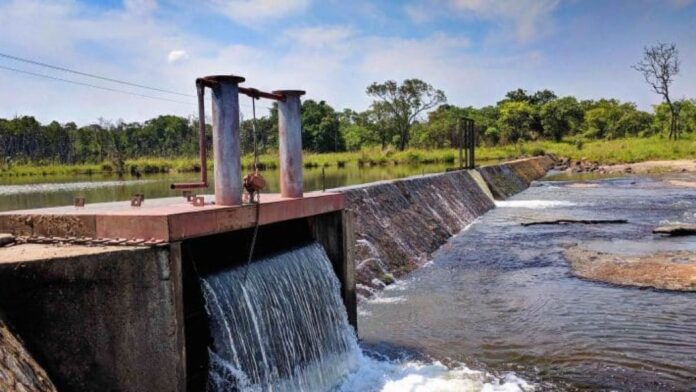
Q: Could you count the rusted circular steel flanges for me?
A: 2